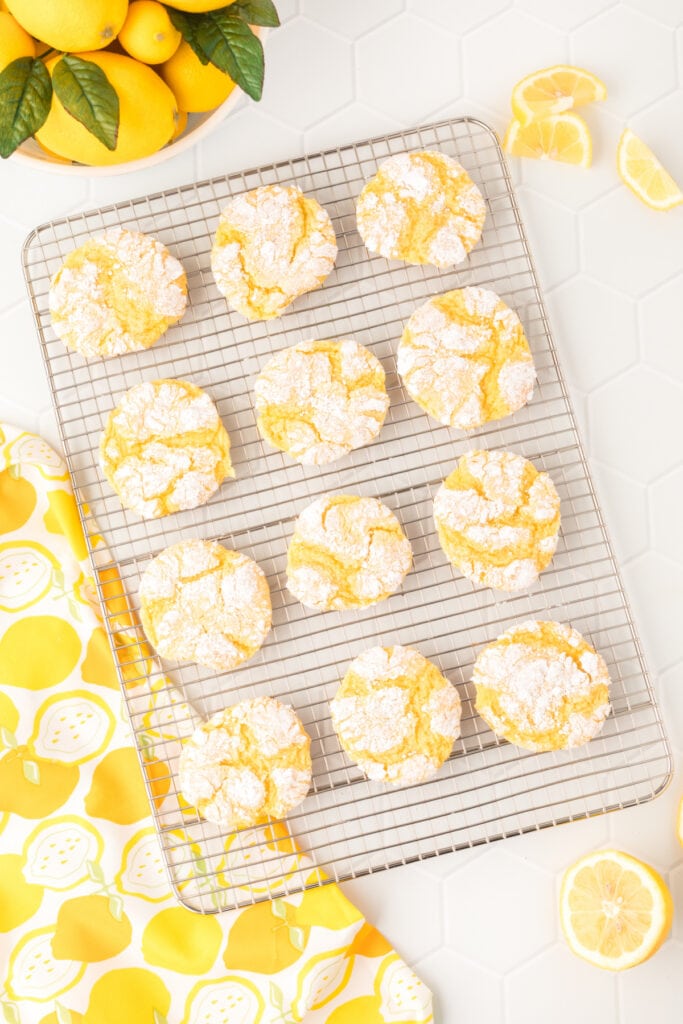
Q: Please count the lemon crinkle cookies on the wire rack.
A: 12